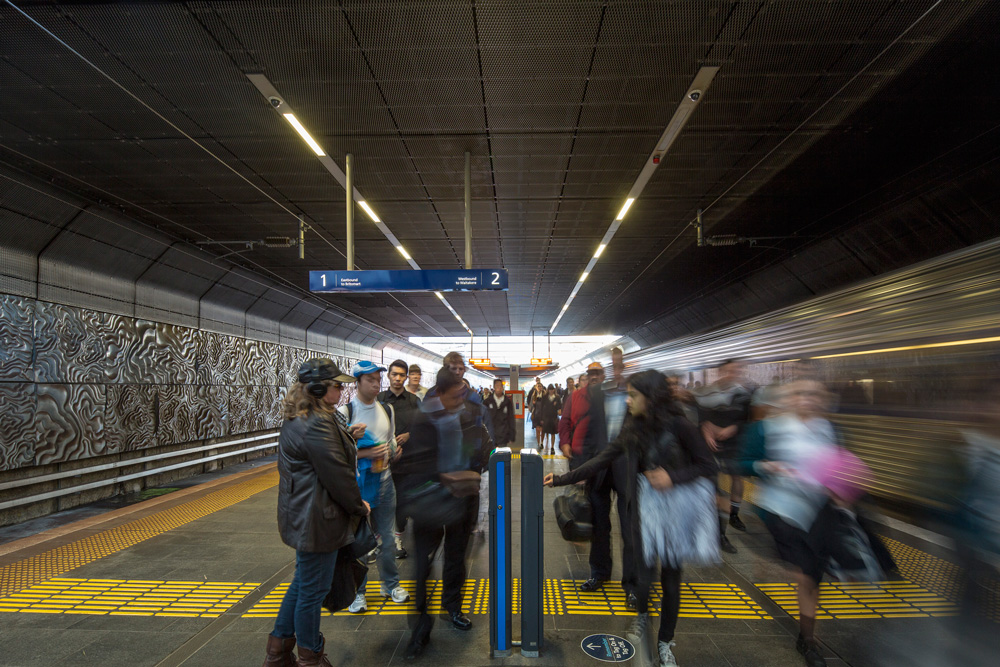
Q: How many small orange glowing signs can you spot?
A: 2